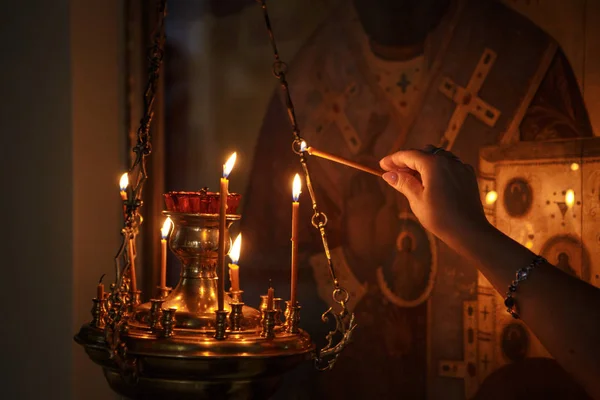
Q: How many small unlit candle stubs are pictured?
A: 2